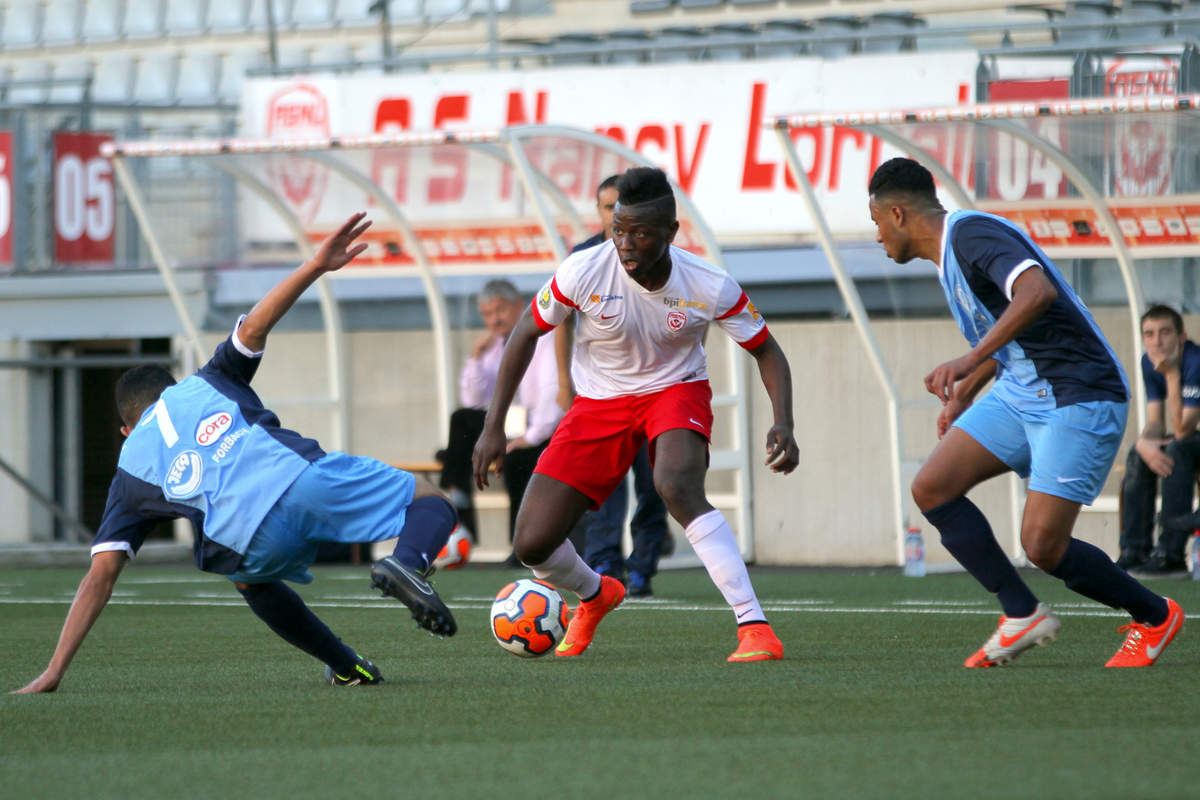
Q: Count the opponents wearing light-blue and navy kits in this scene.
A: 2